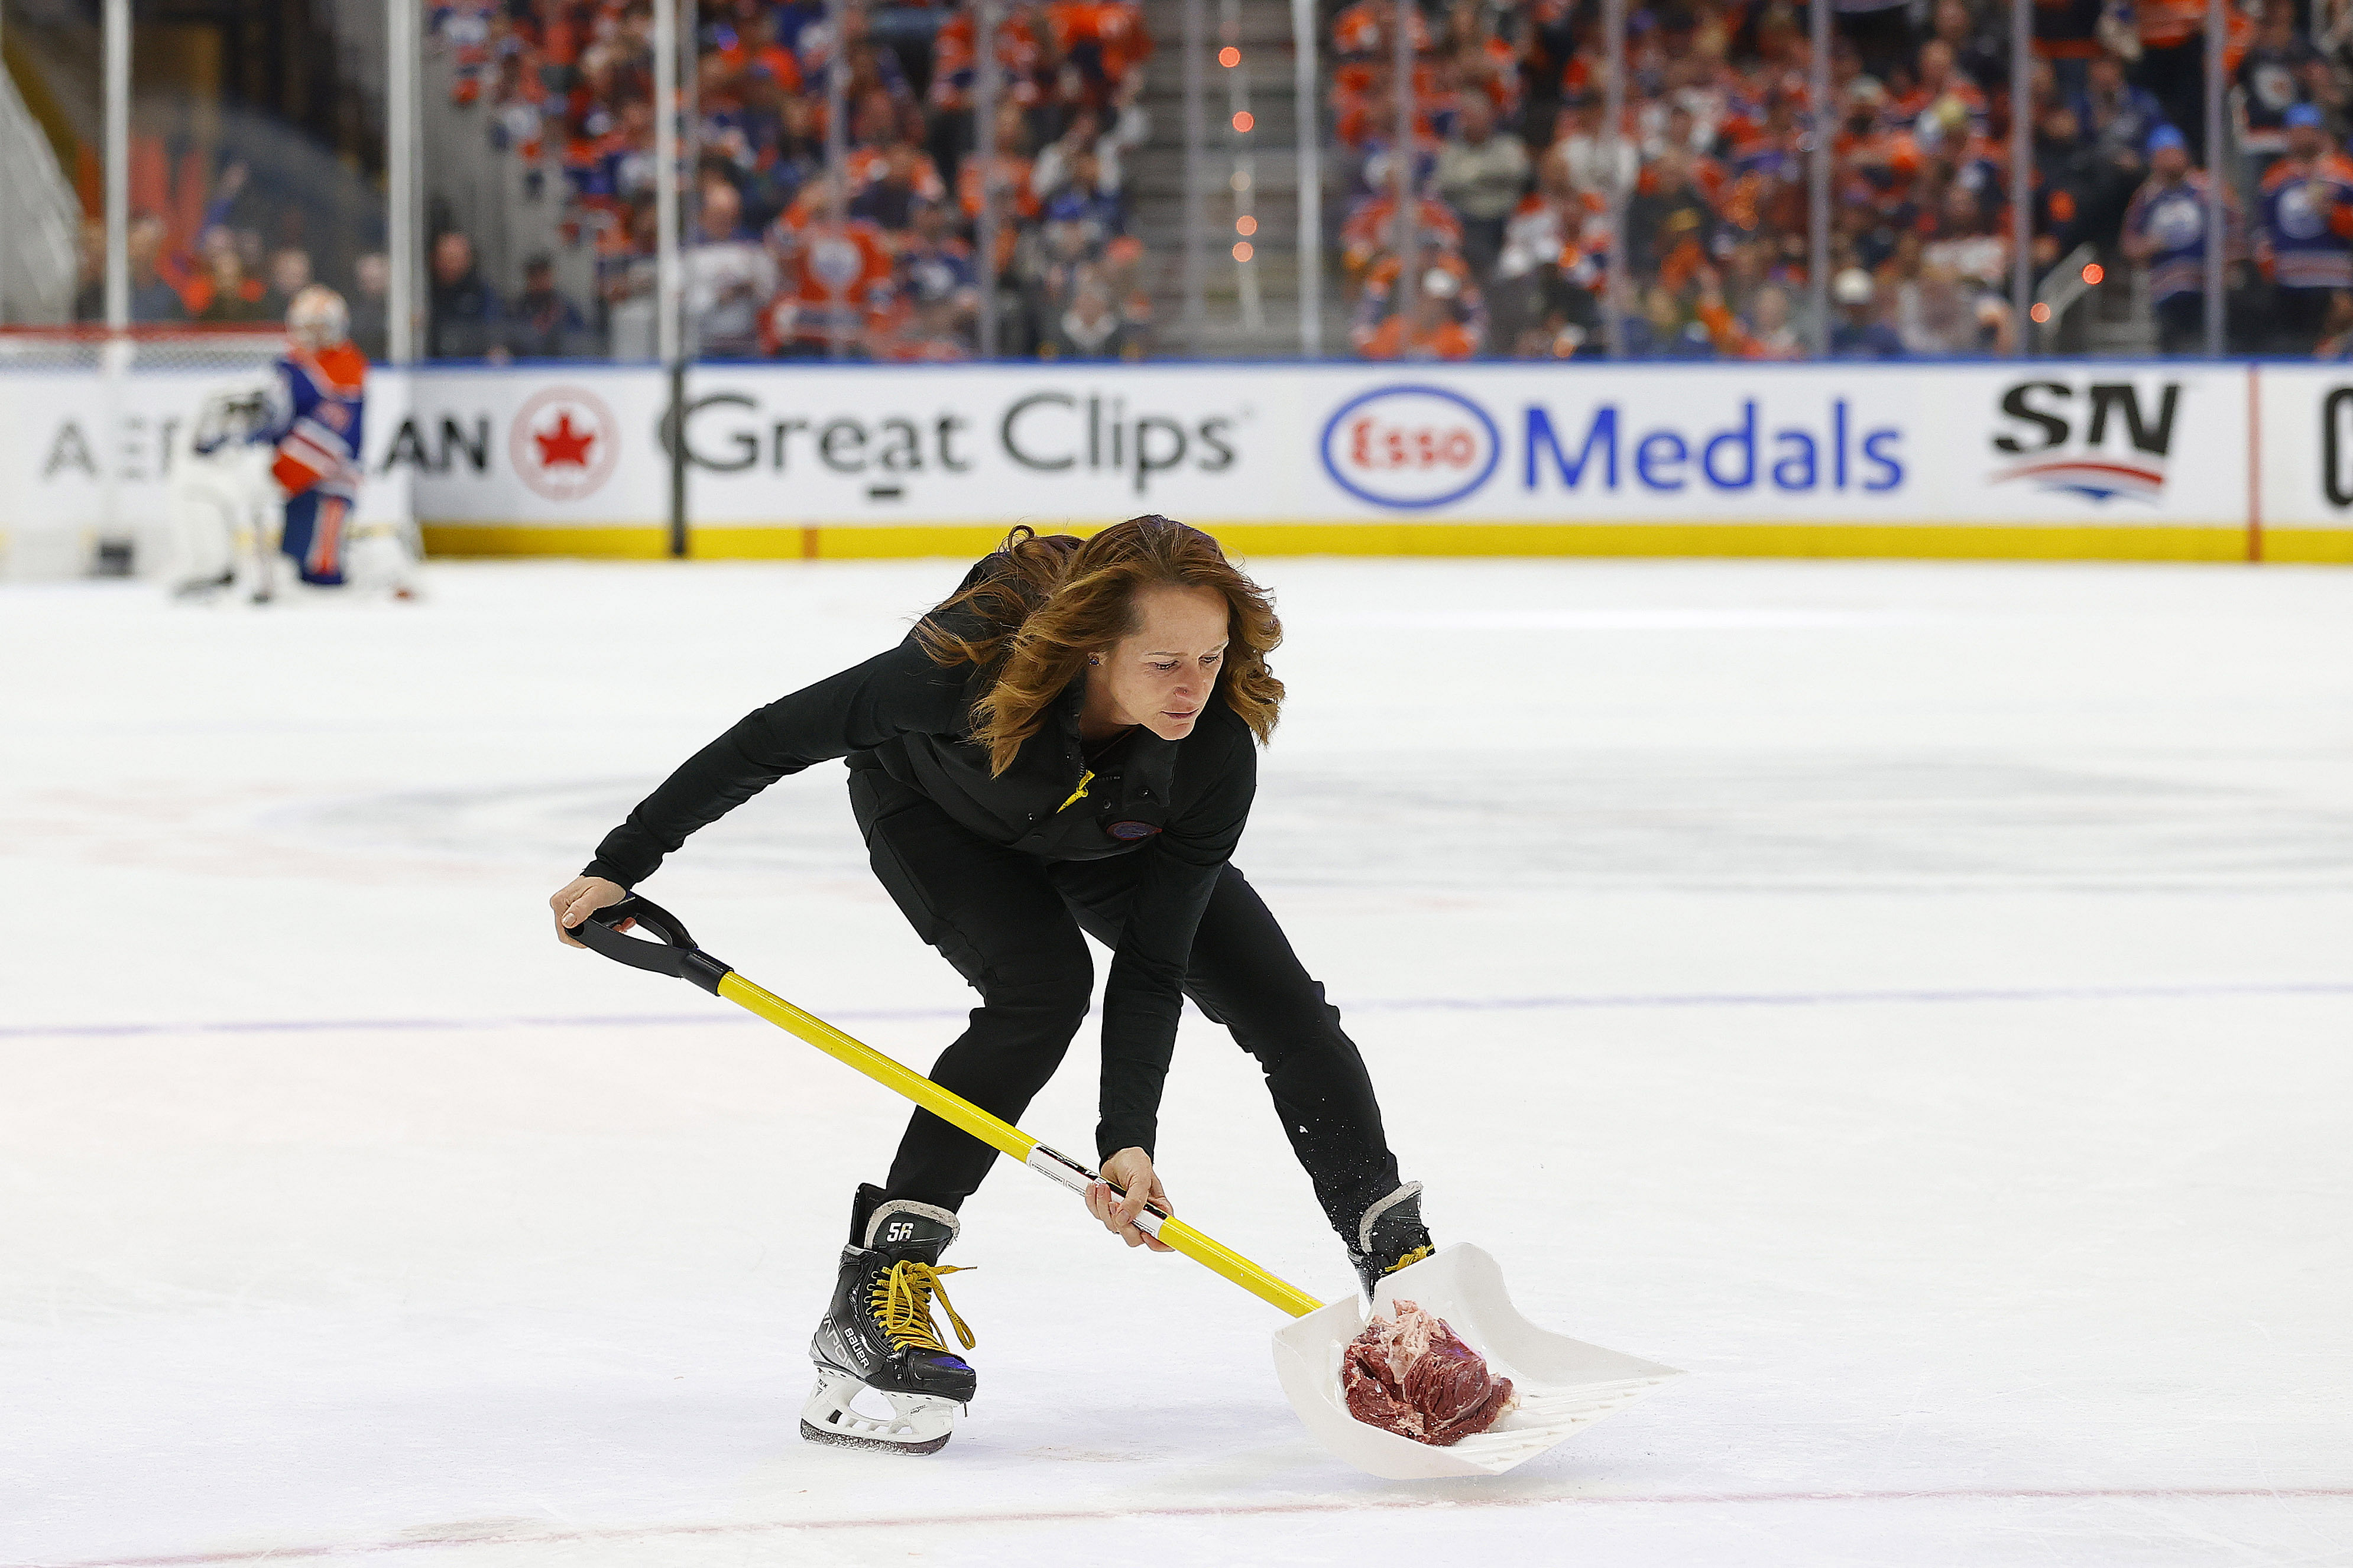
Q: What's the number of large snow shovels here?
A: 1